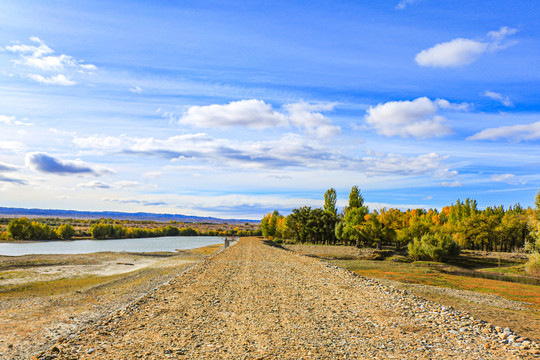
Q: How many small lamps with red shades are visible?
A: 0